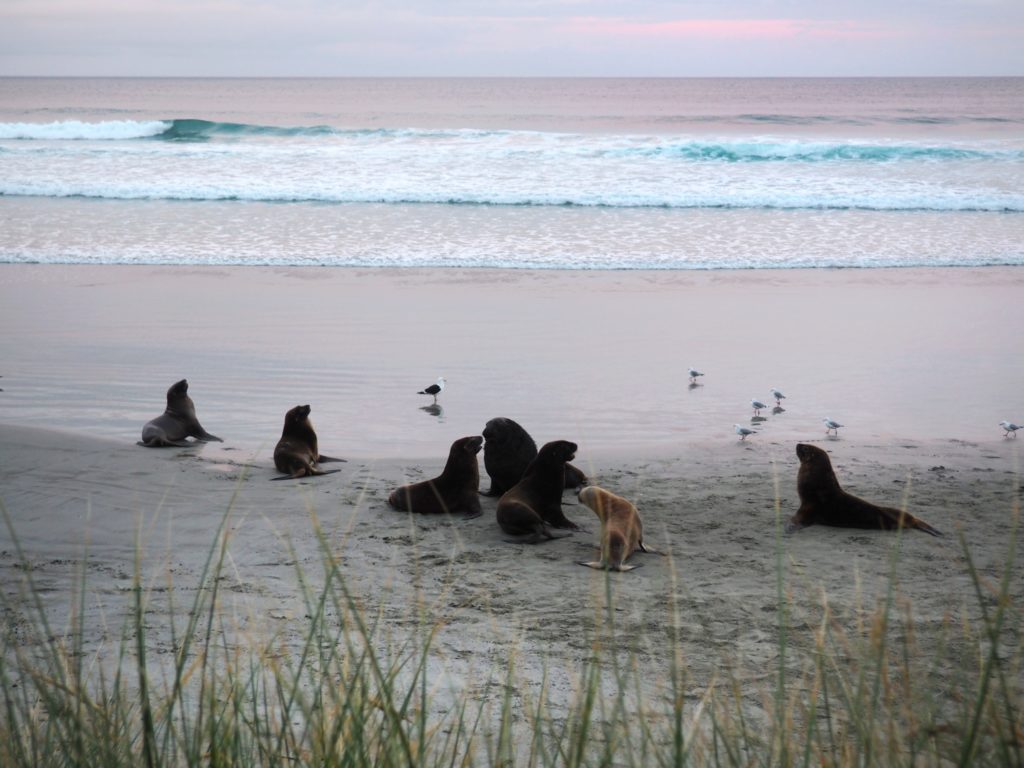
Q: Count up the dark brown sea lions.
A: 6